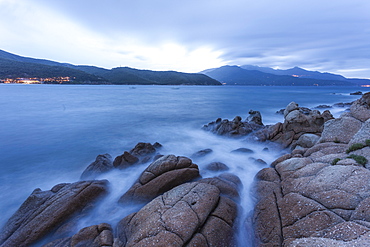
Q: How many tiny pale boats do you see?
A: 2